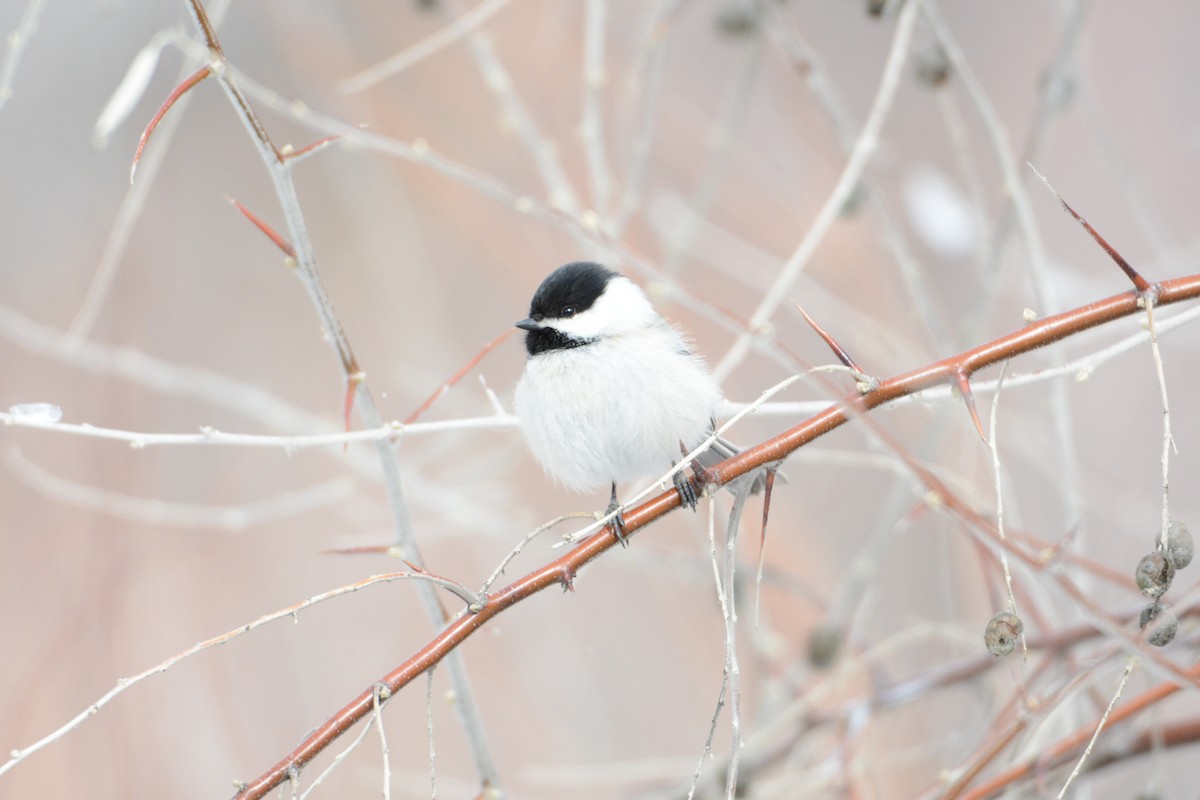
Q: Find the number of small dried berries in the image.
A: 4